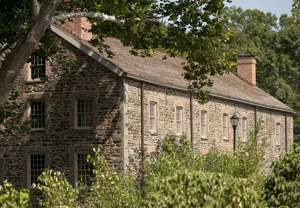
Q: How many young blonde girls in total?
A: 0